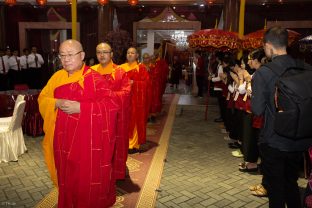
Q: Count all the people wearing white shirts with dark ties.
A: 5